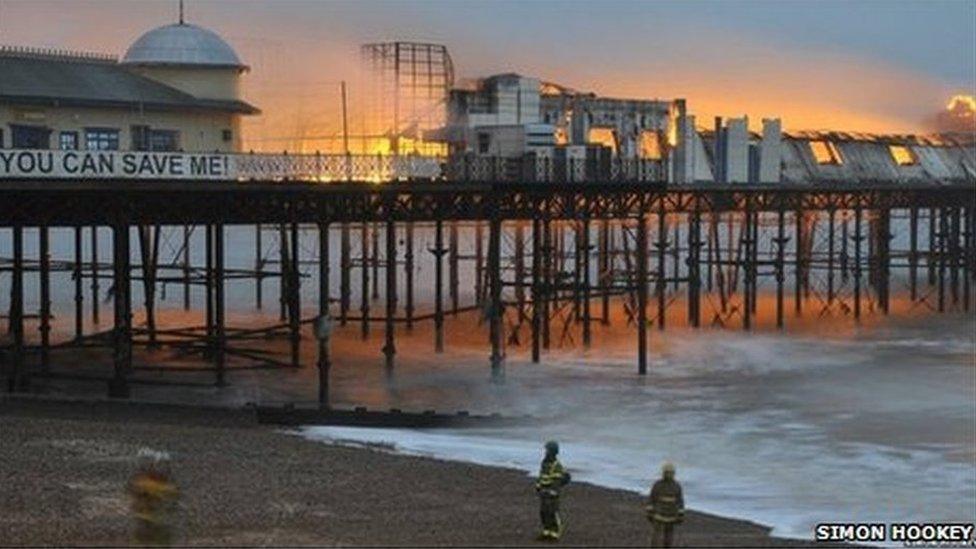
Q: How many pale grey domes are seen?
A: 1